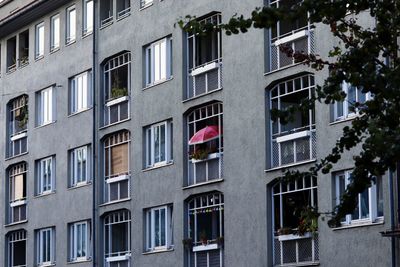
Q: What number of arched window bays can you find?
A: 12